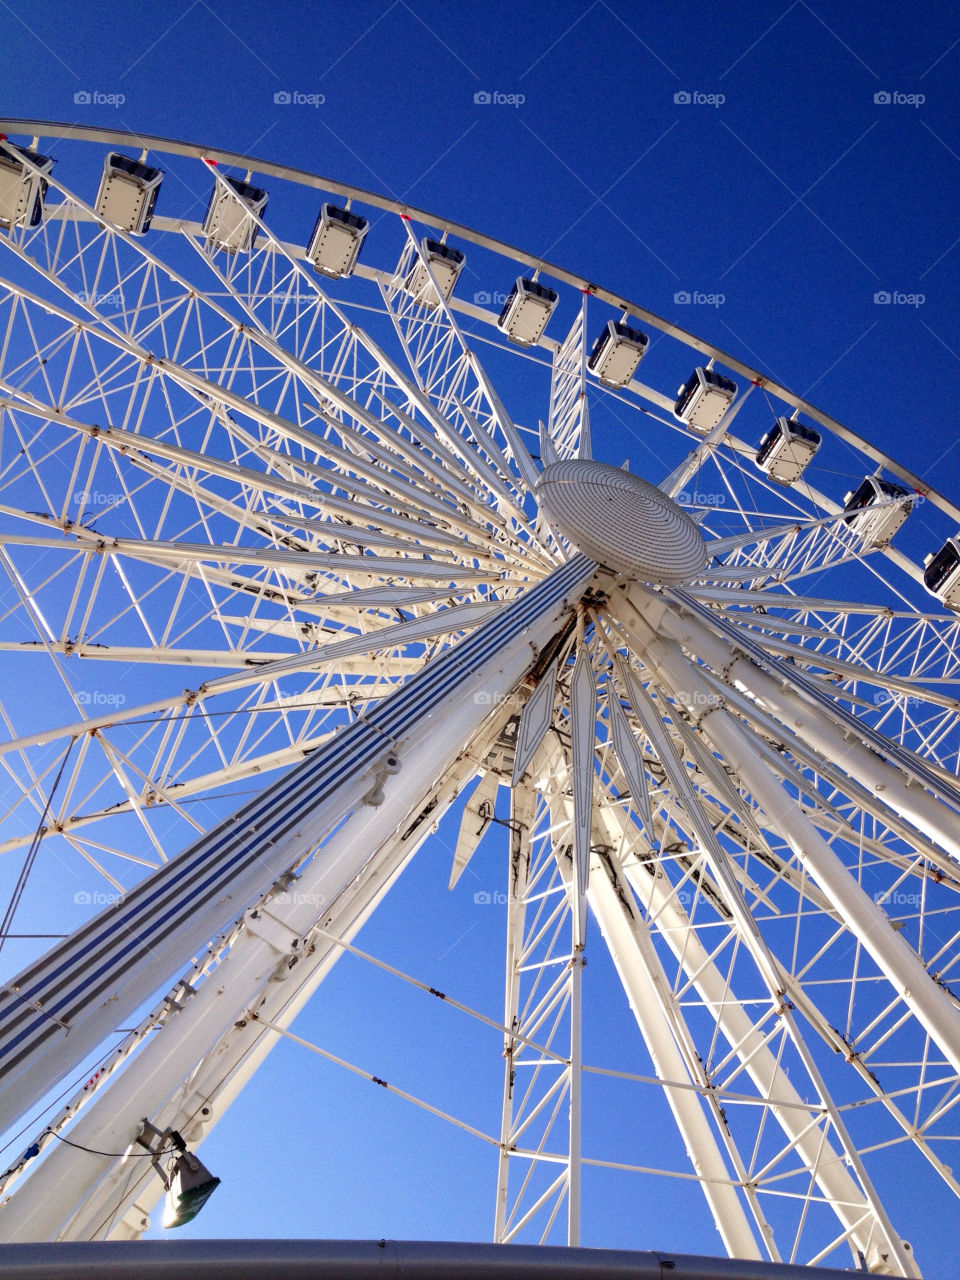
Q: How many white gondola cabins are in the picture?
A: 11